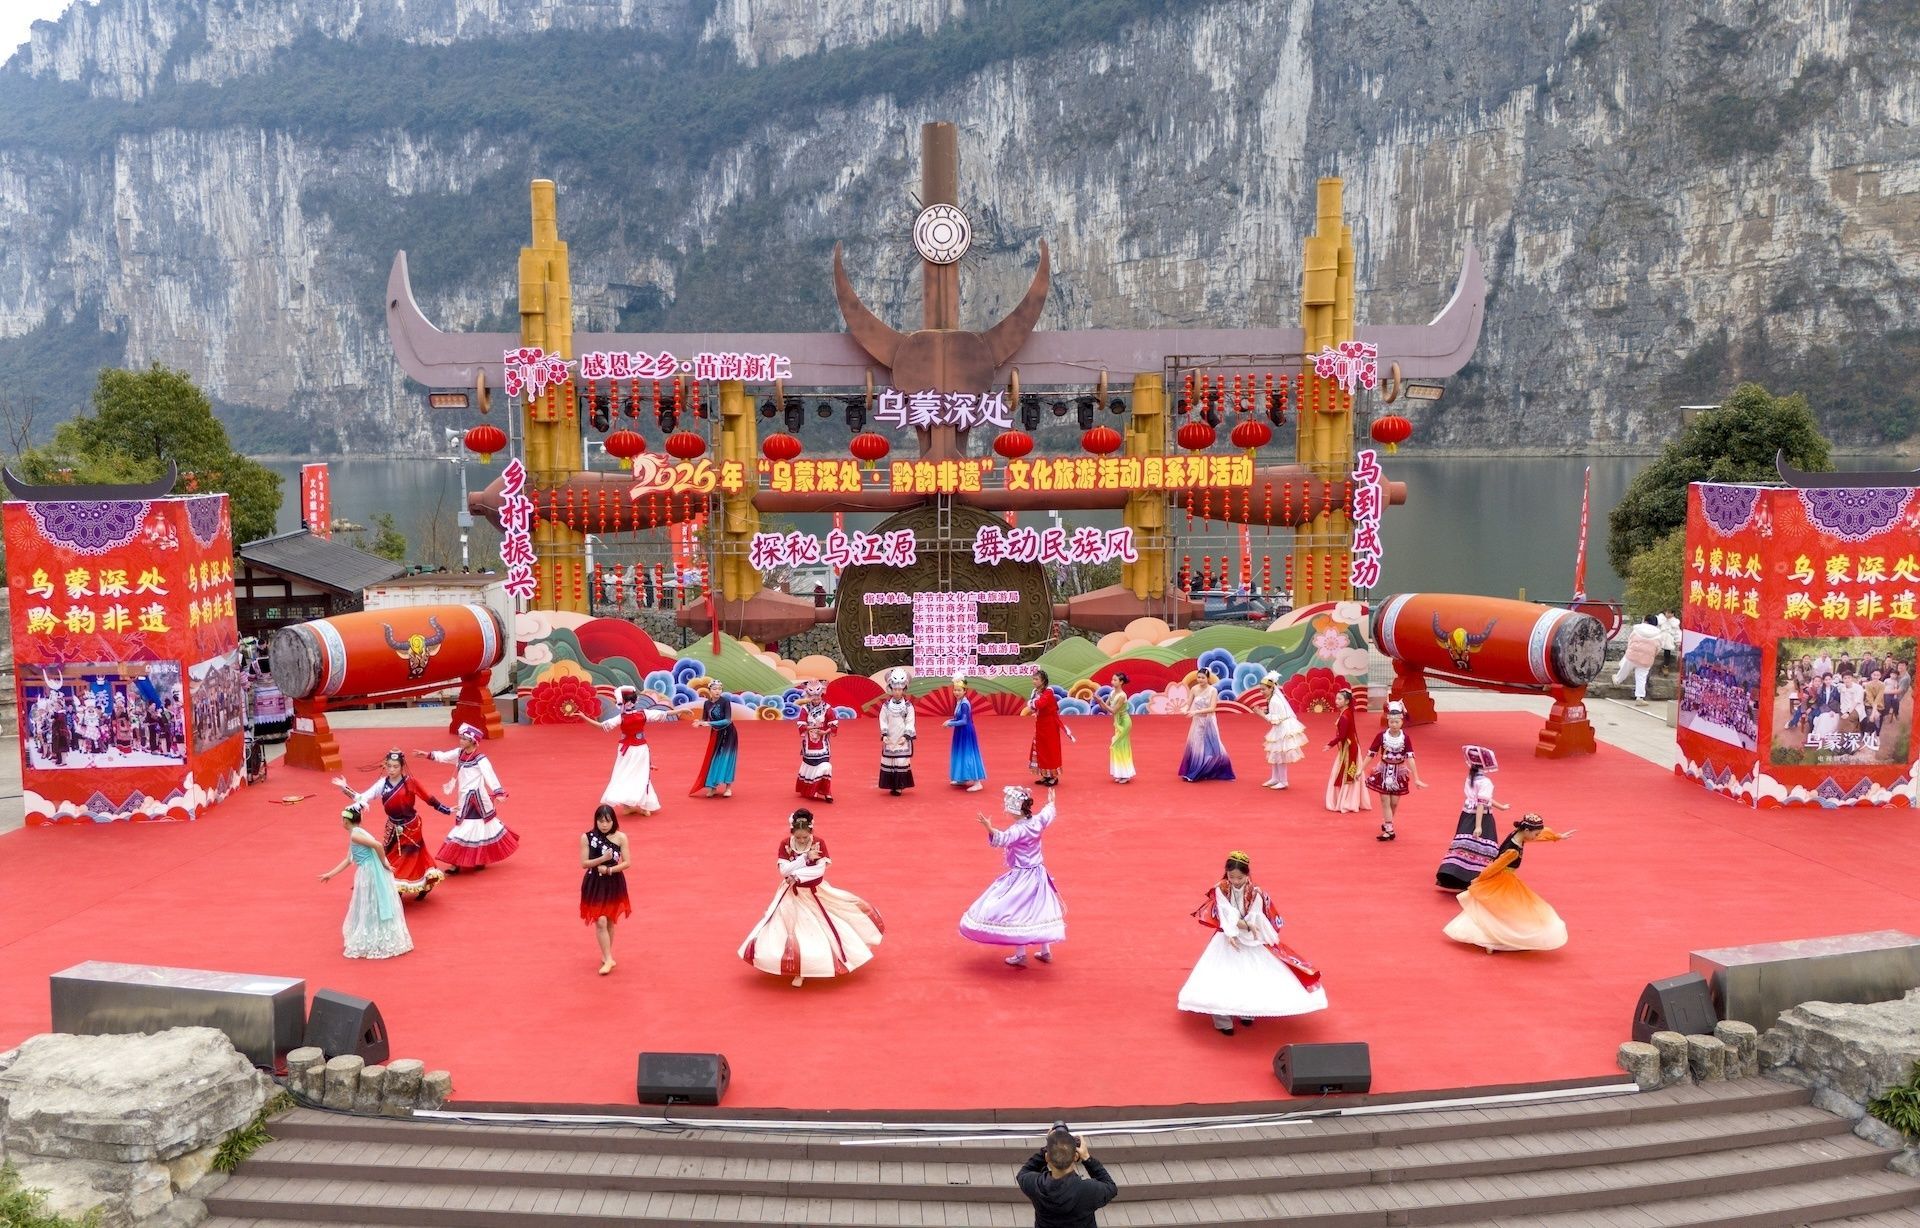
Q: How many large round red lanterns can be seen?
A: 10